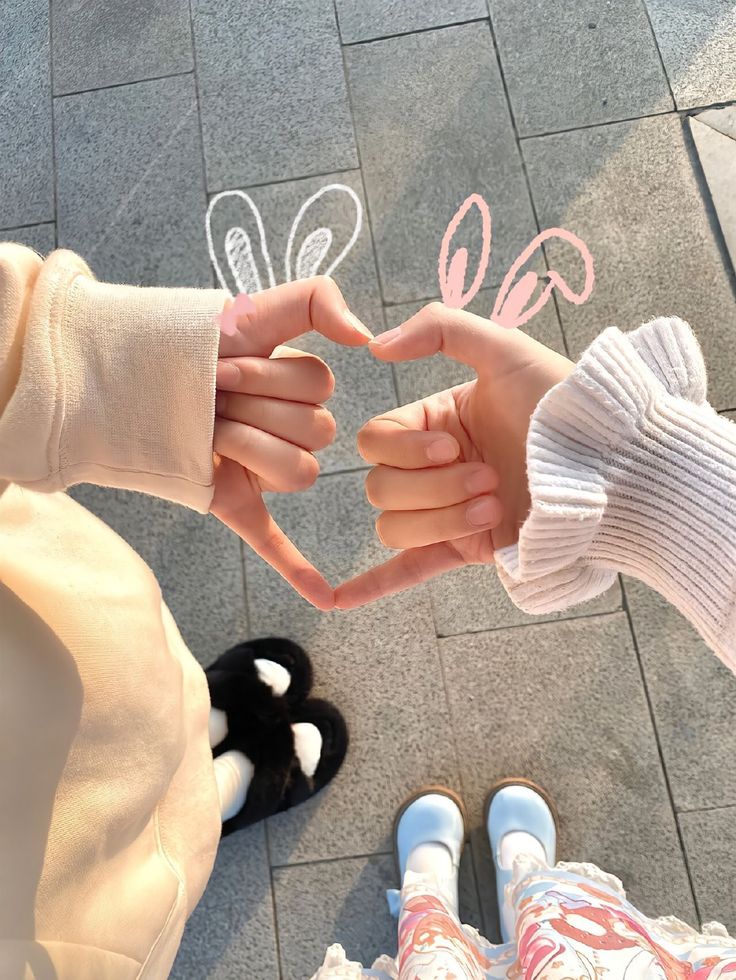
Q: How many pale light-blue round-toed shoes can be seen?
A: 2